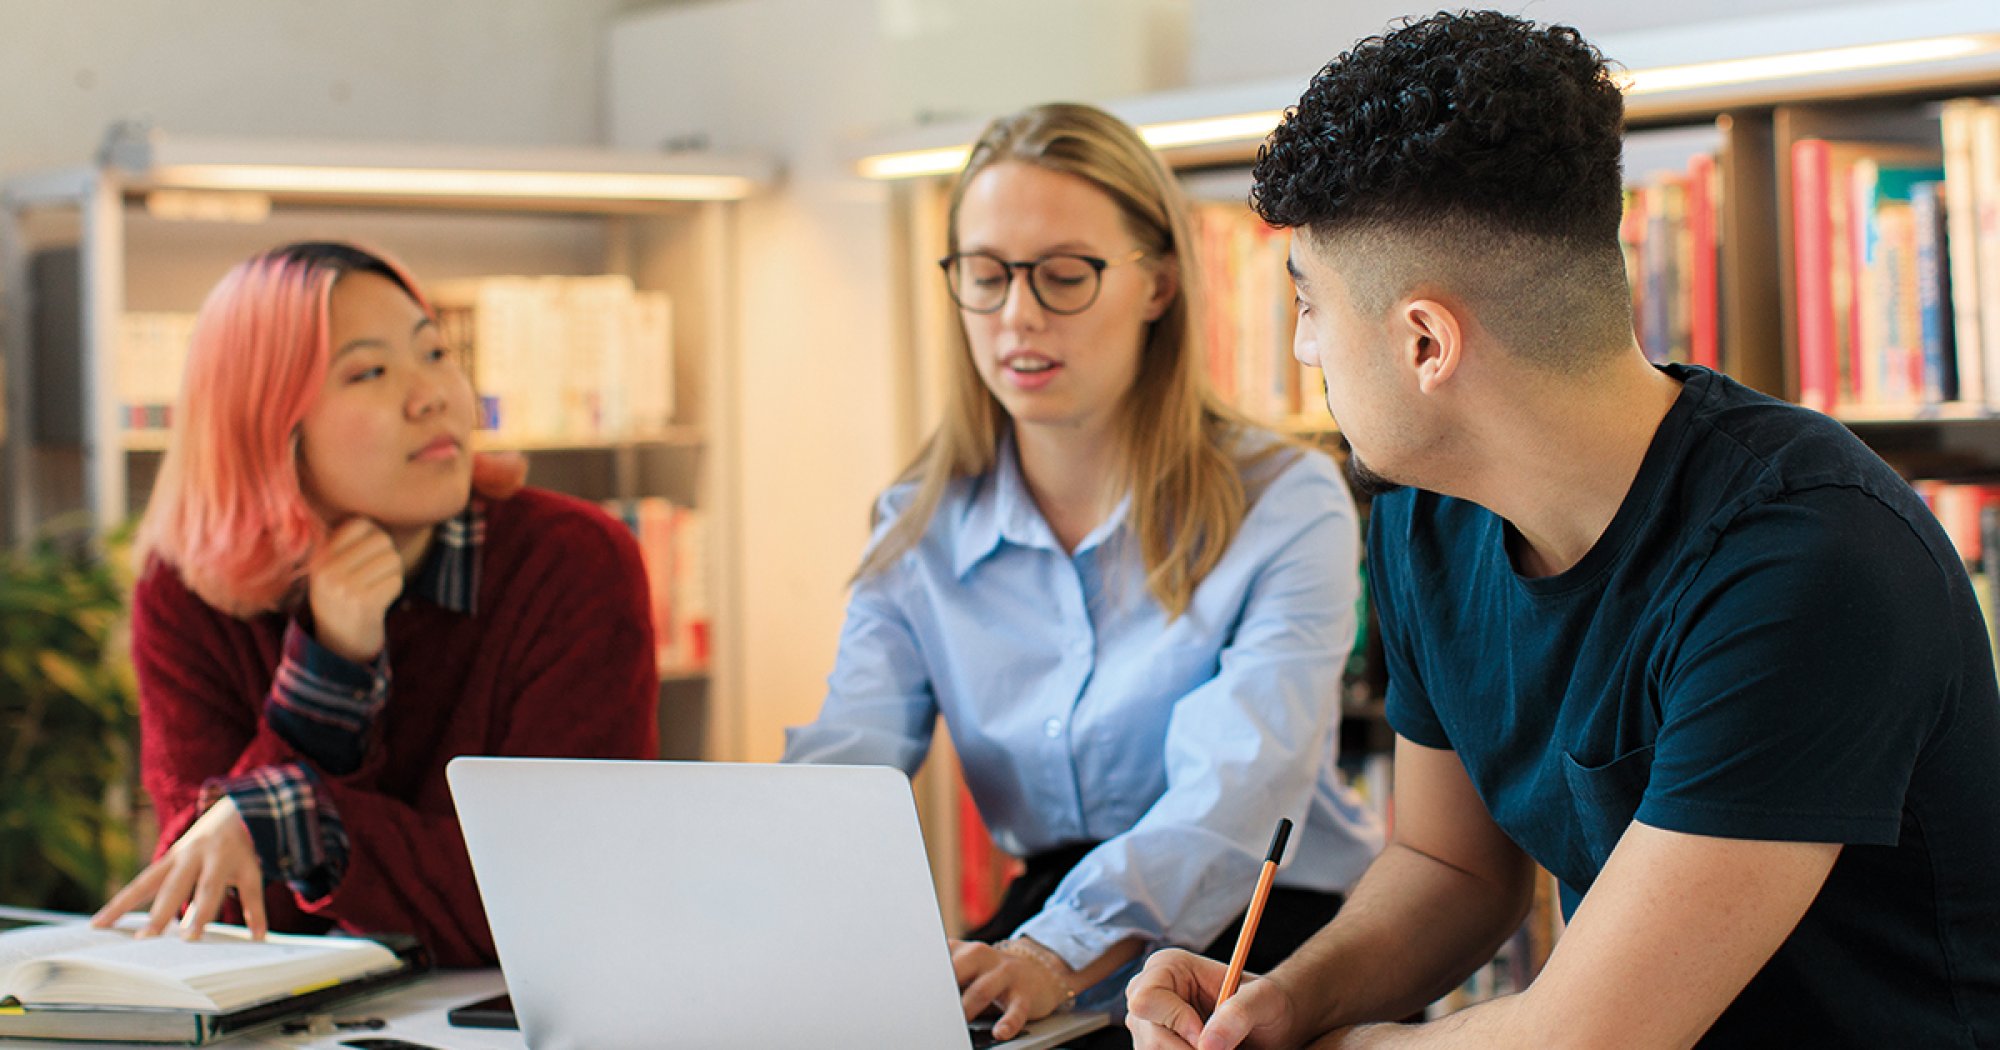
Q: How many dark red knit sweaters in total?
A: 1